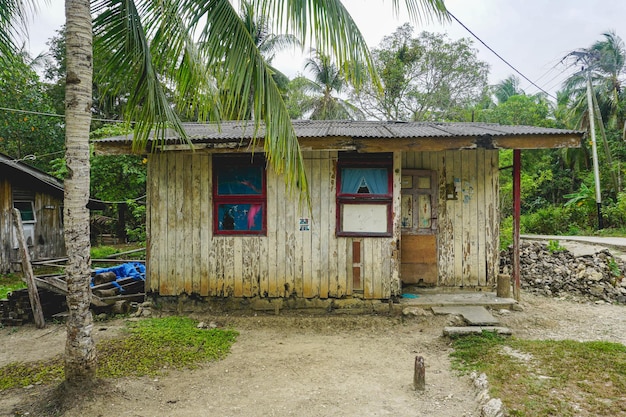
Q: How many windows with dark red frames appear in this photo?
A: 2